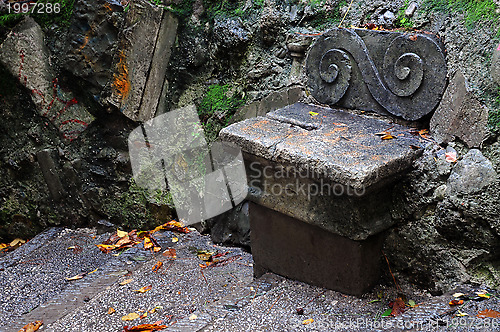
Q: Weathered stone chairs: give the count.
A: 1